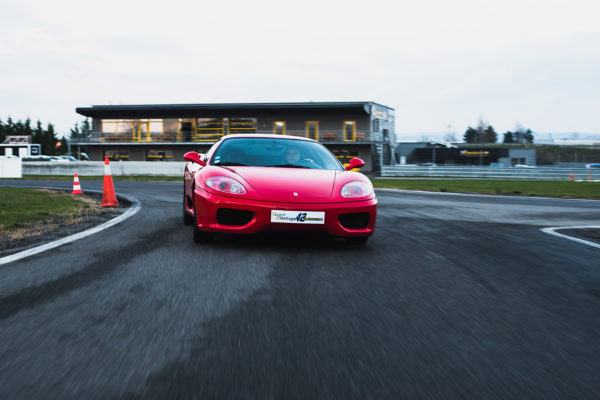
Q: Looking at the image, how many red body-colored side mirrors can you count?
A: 2